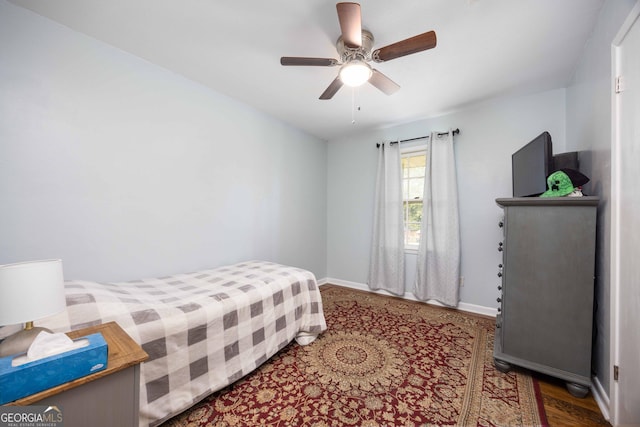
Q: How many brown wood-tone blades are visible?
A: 5